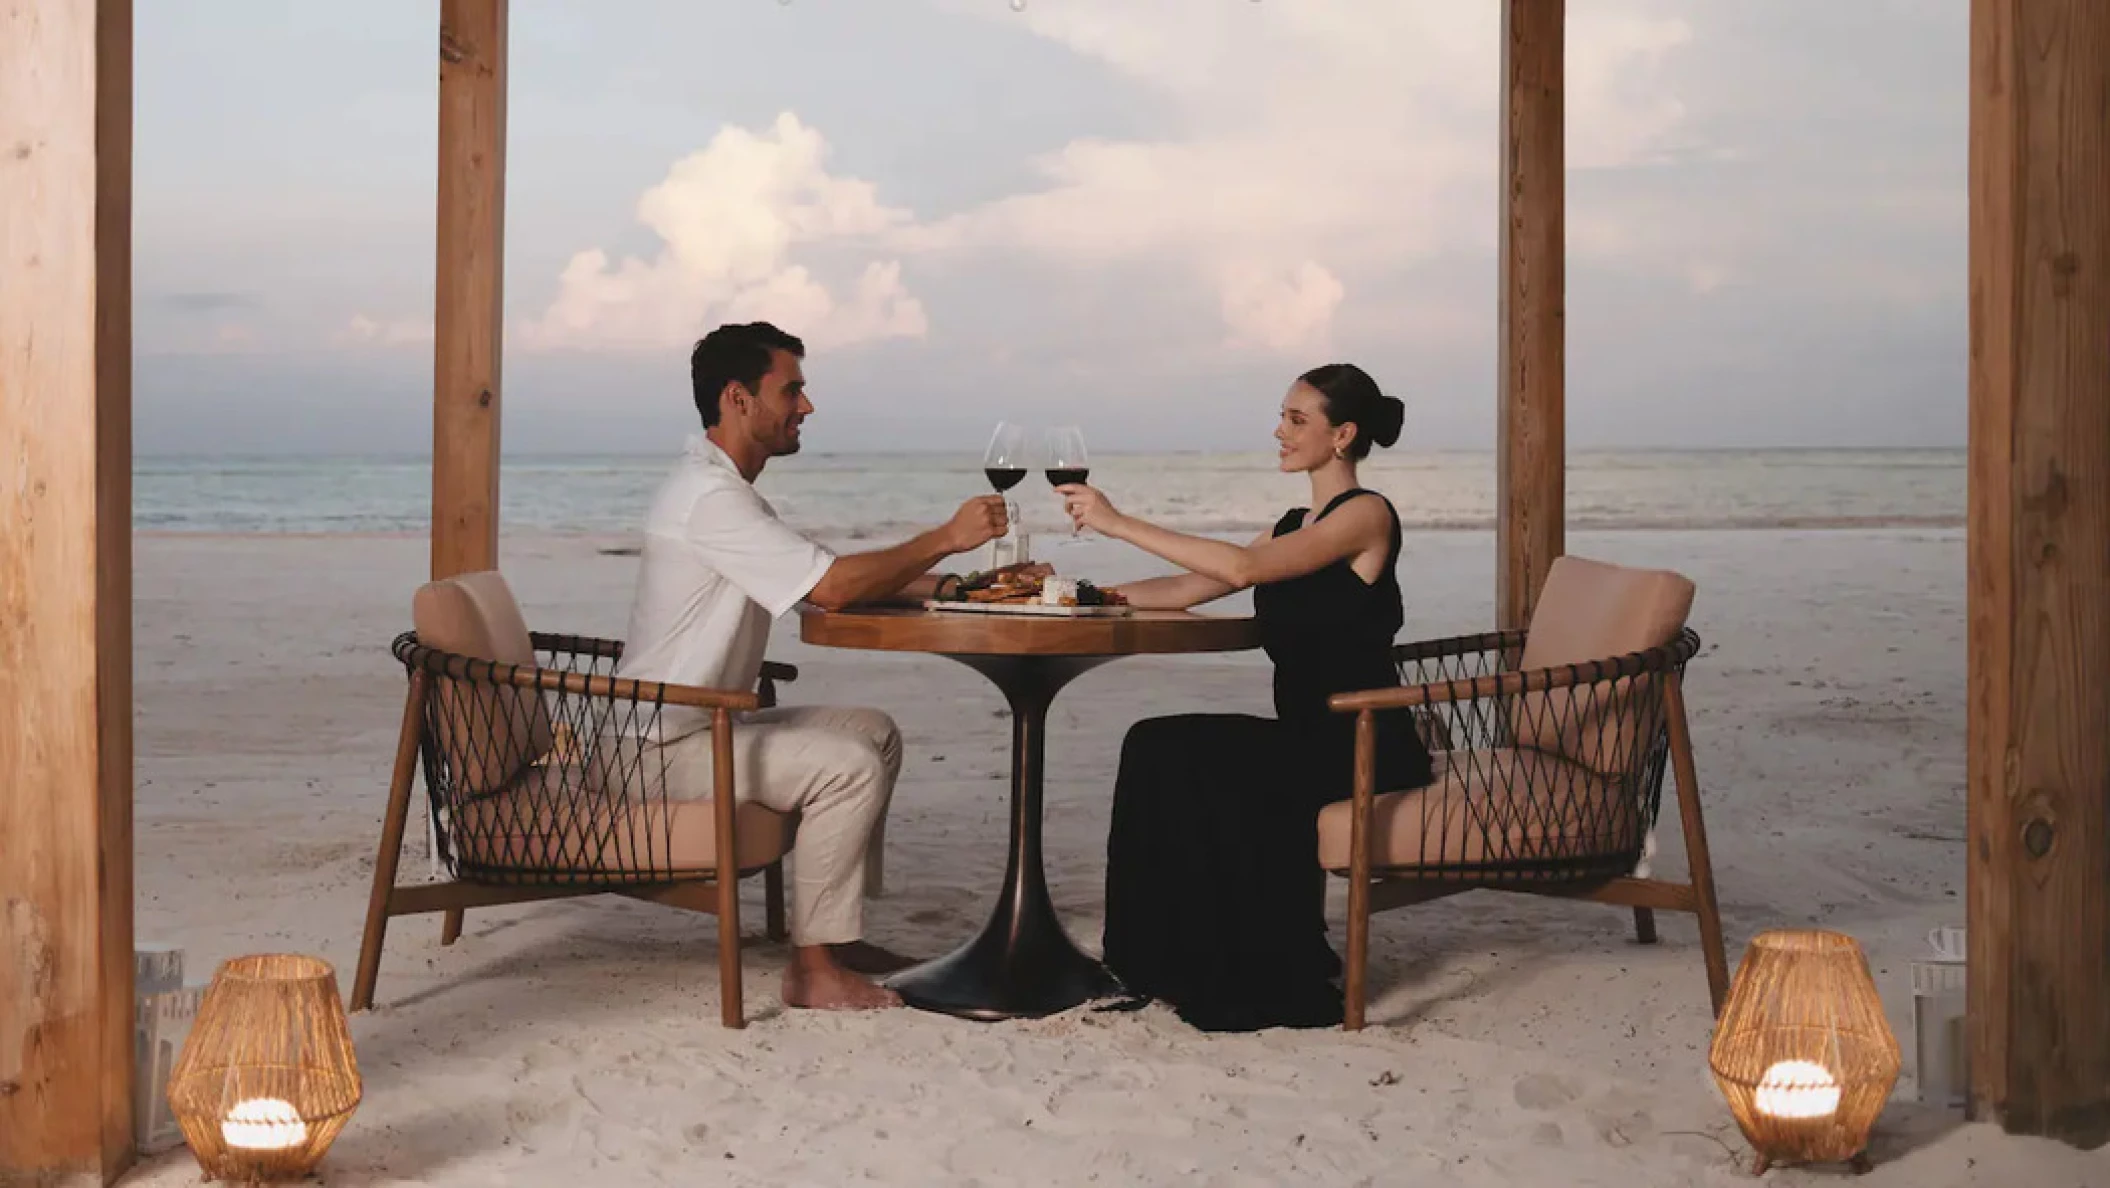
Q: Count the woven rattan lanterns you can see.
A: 2